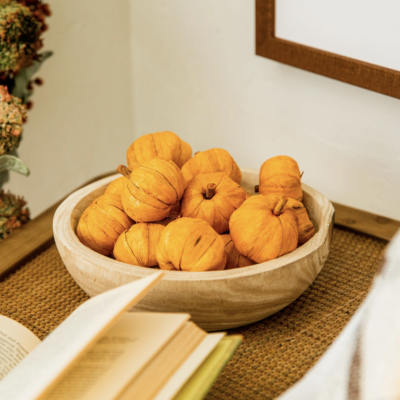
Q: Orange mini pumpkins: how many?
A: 12